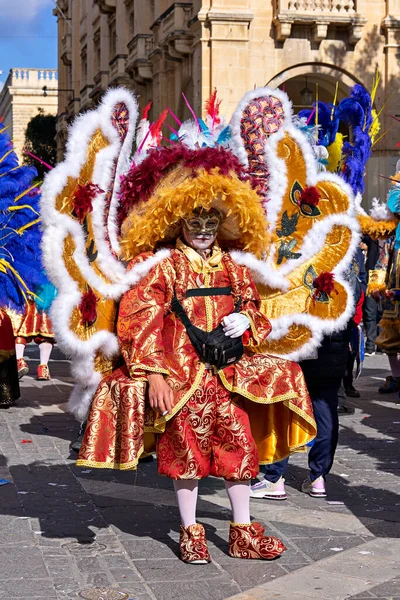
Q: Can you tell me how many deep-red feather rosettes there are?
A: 4